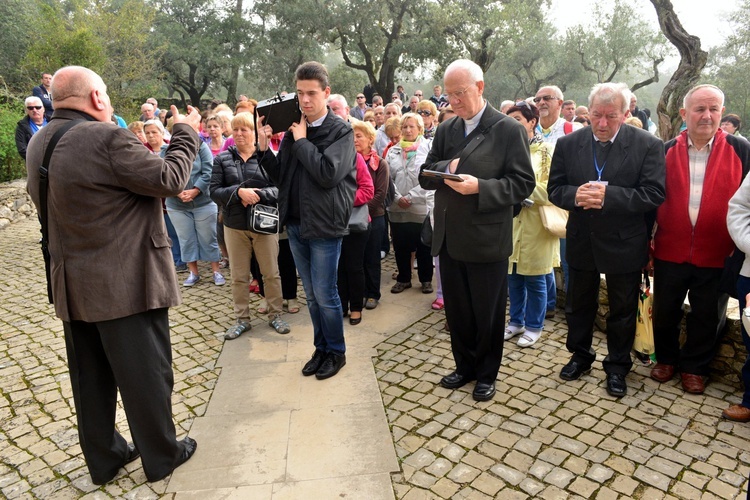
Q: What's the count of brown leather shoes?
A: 3